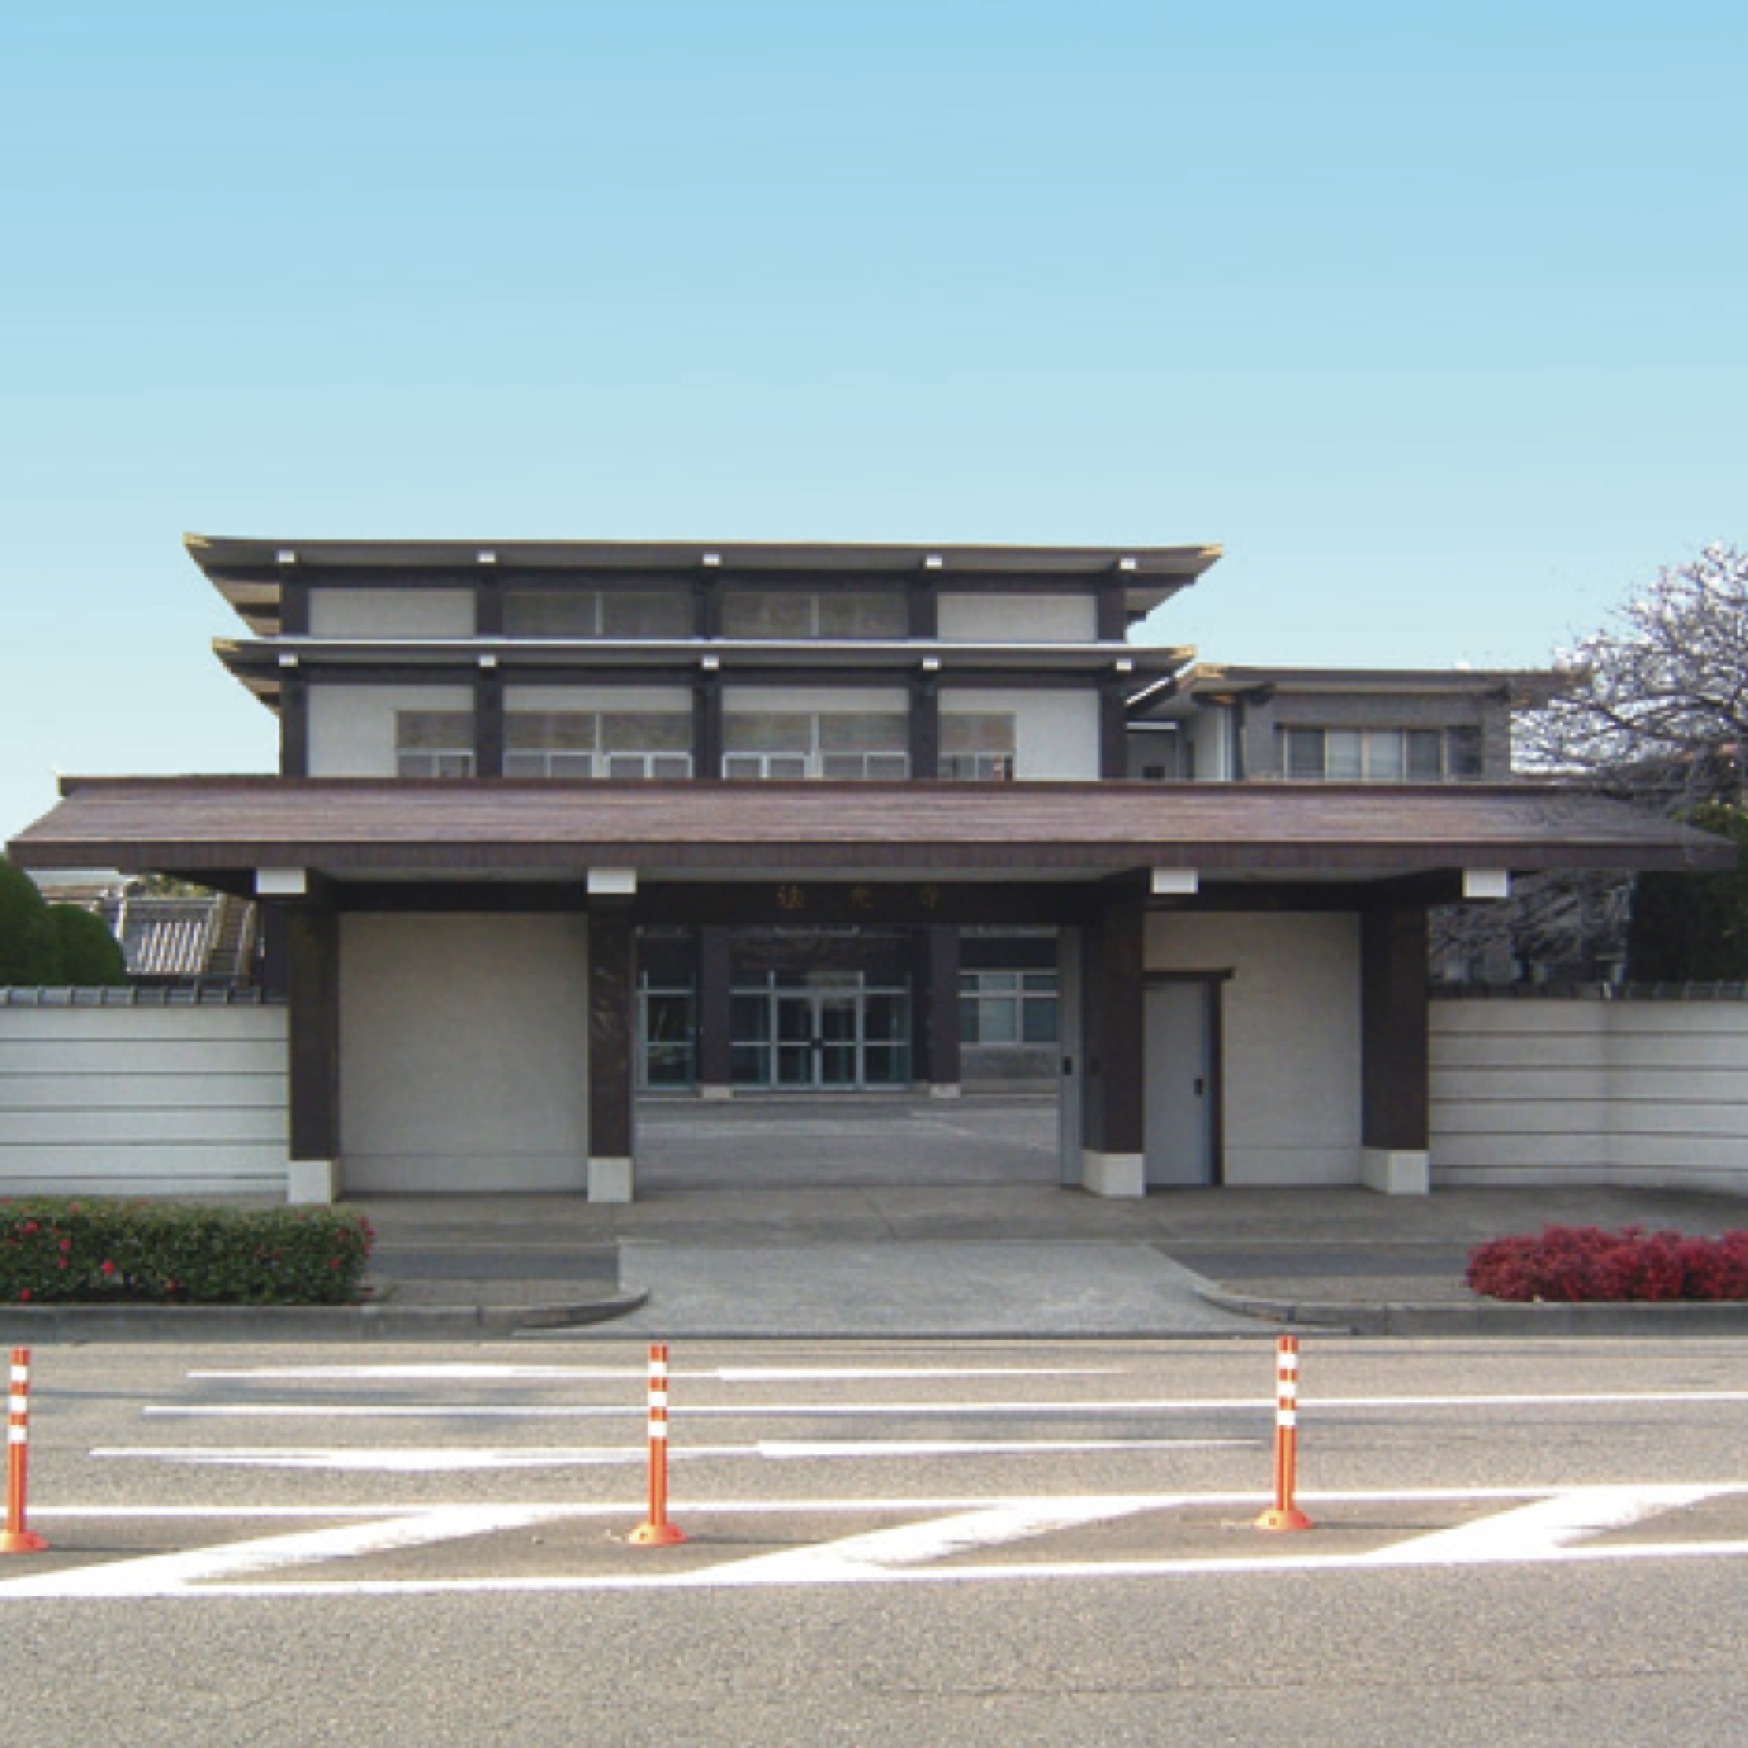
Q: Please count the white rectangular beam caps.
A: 14